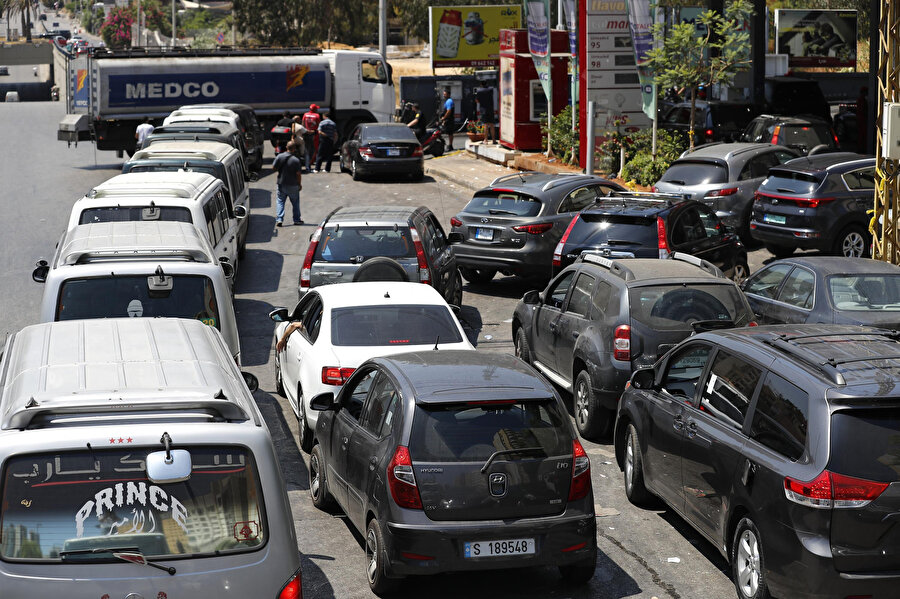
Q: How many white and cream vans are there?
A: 5